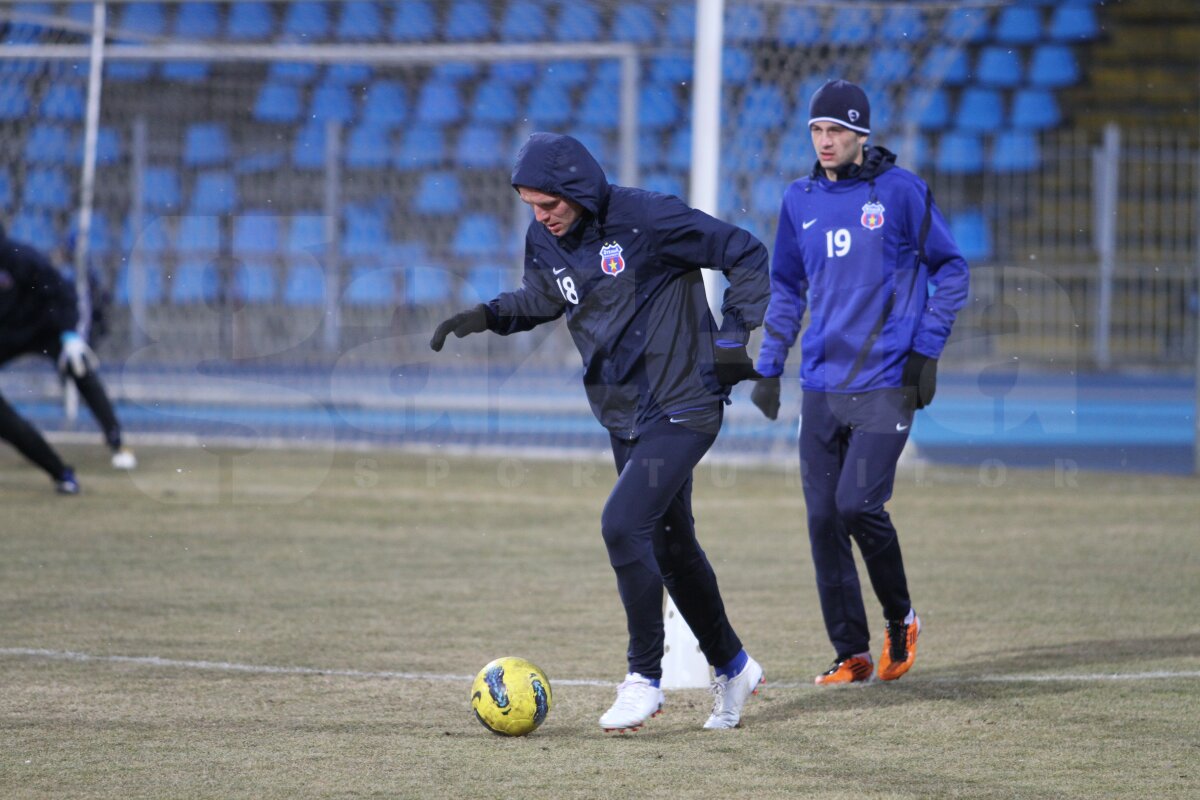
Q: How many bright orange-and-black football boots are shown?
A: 2